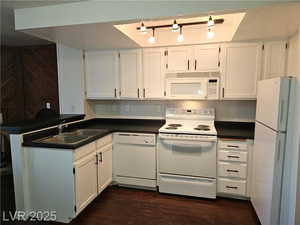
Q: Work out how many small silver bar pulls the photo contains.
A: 12